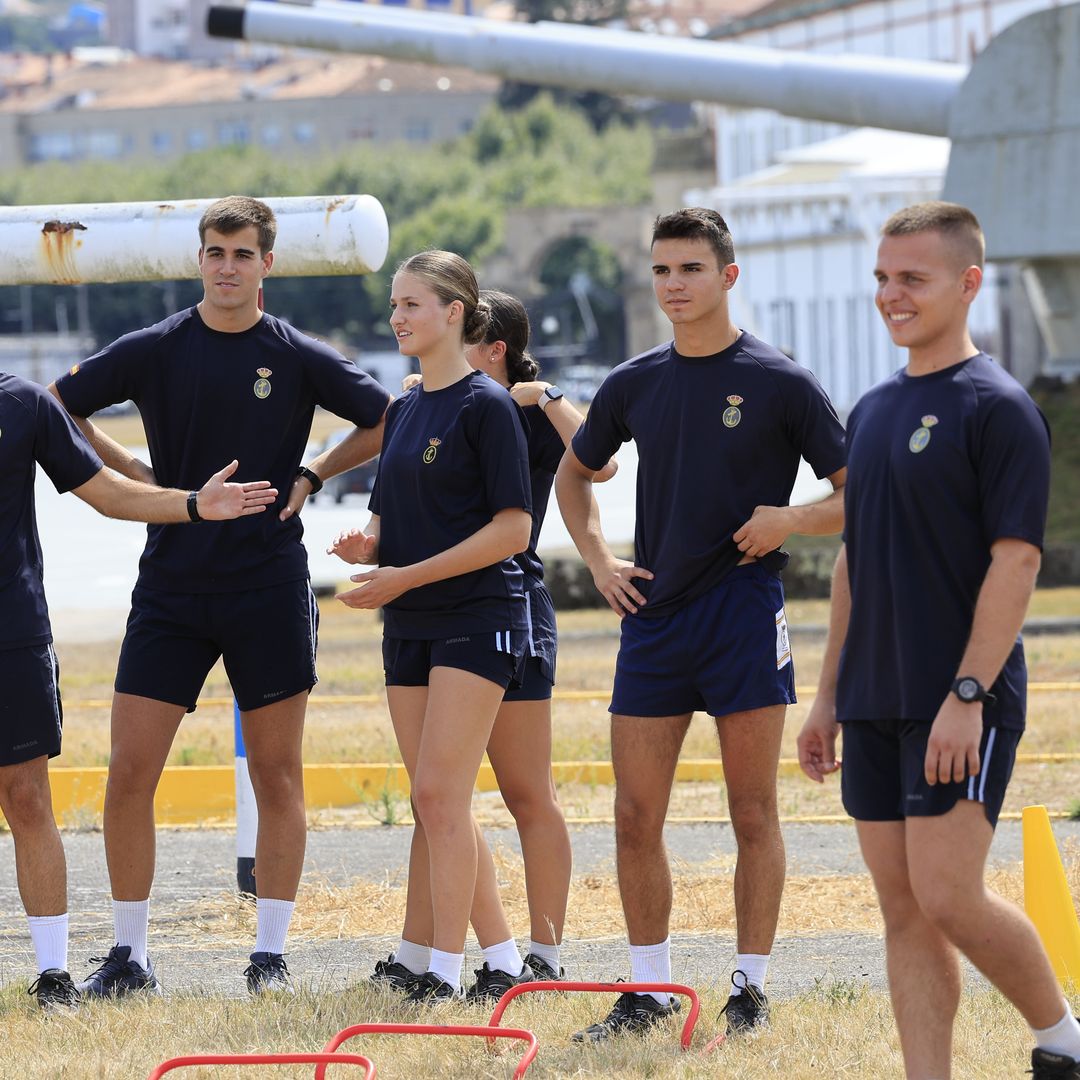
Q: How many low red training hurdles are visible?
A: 3